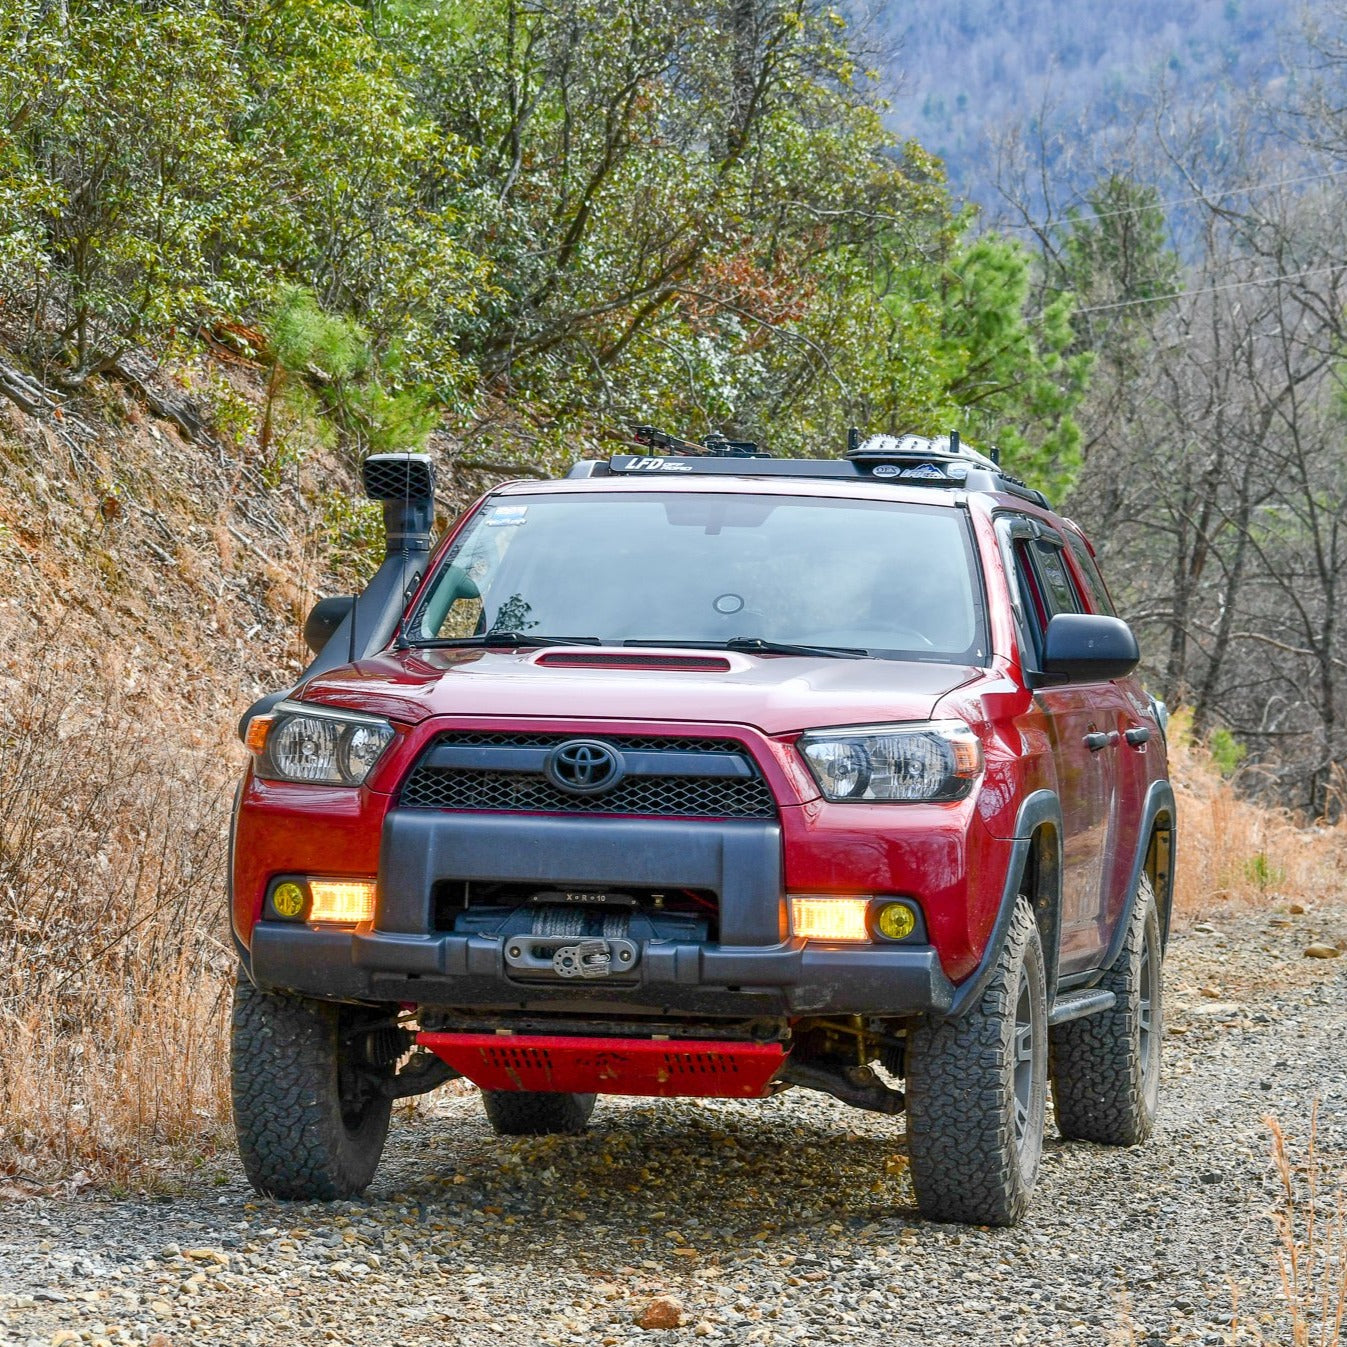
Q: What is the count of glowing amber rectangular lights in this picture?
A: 2